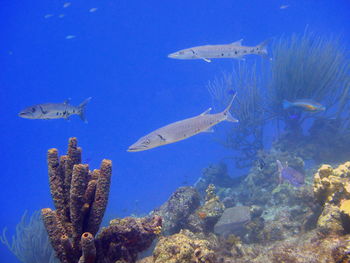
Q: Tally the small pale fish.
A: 6